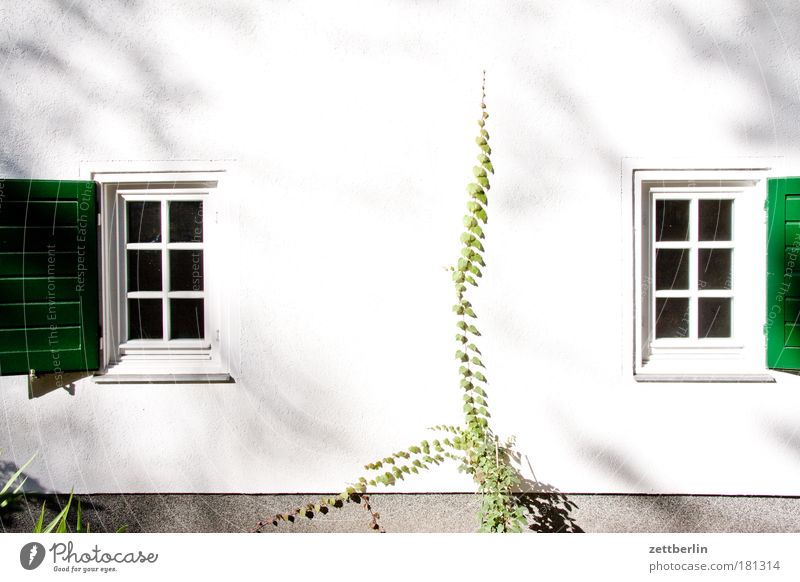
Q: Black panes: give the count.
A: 12